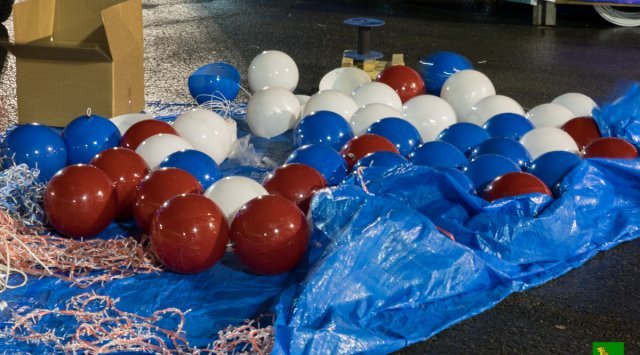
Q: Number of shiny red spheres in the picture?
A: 12